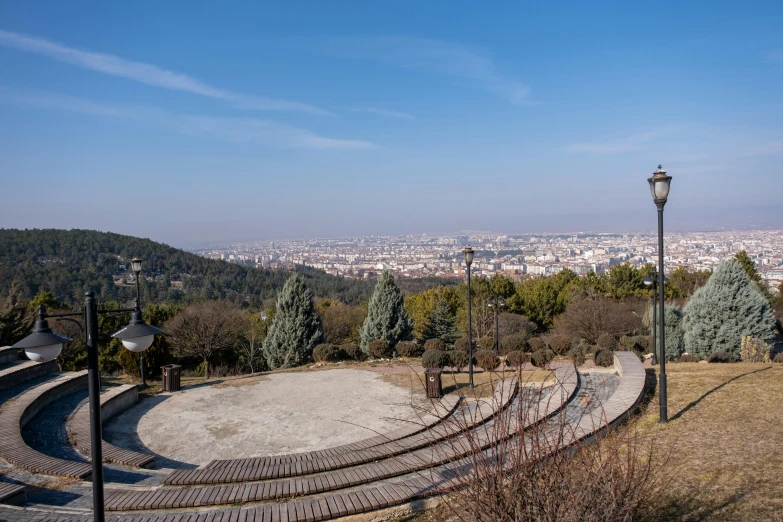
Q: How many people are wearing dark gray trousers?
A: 0